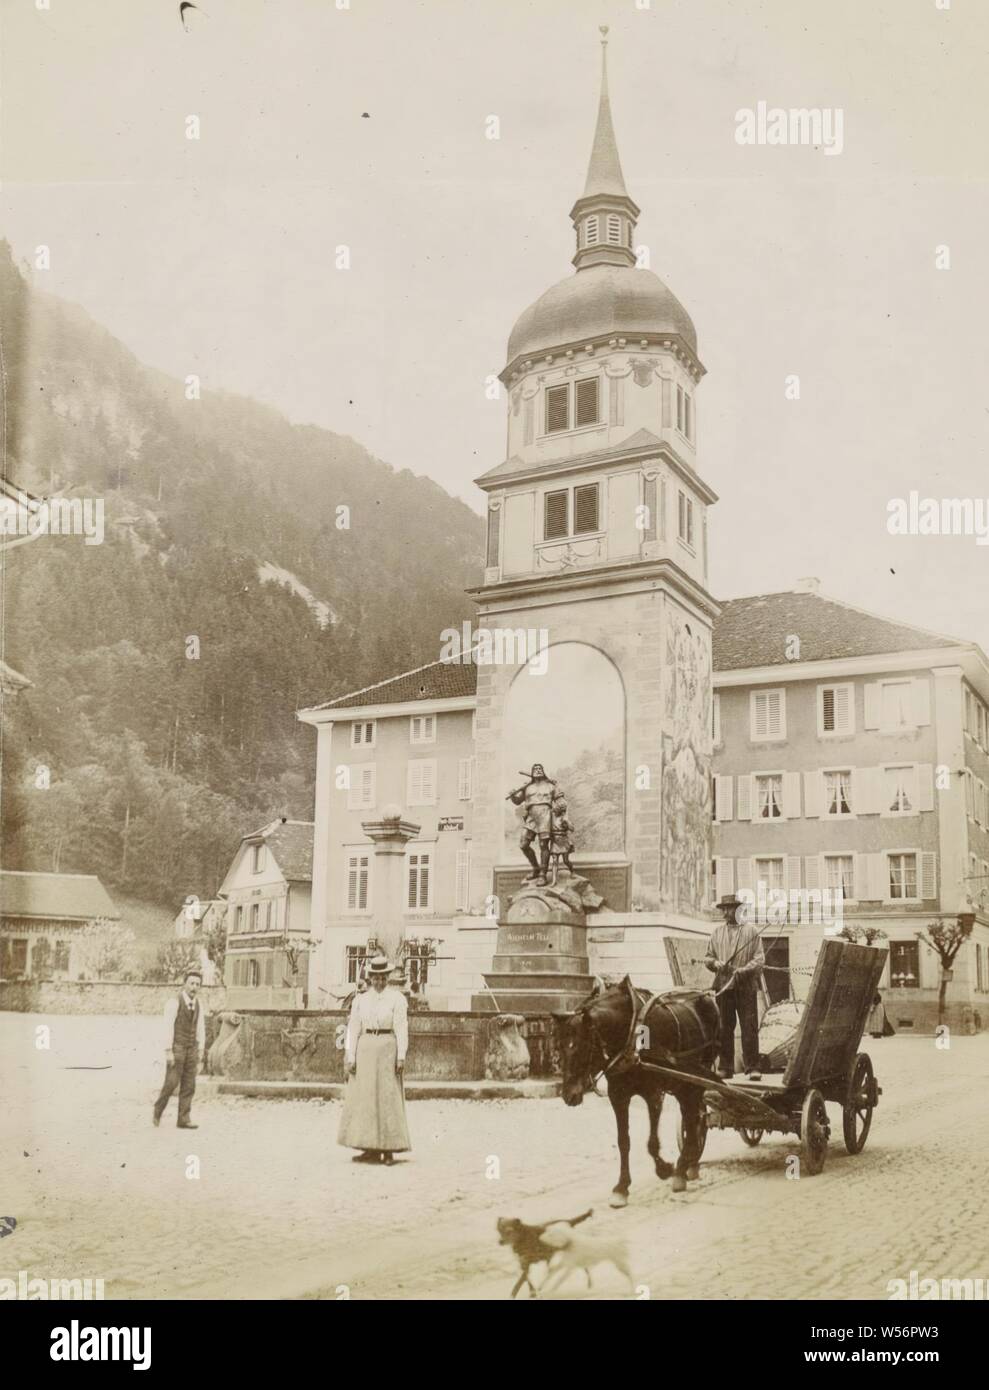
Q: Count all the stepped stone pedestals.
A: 1